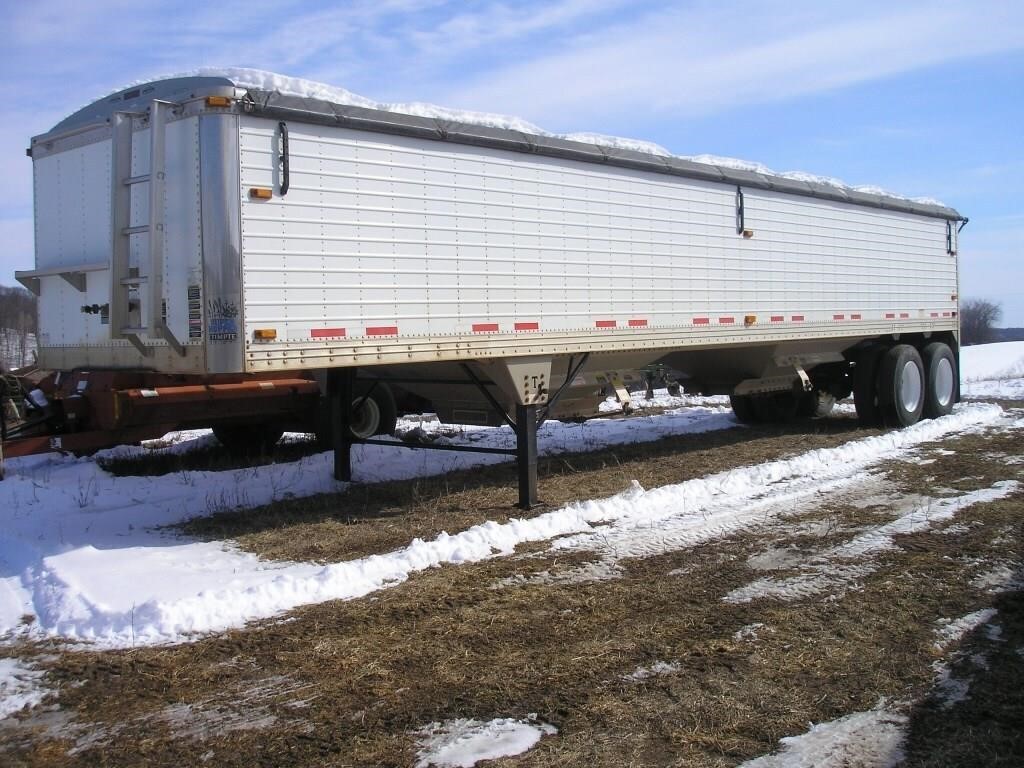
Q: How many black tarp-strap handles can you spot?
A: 3